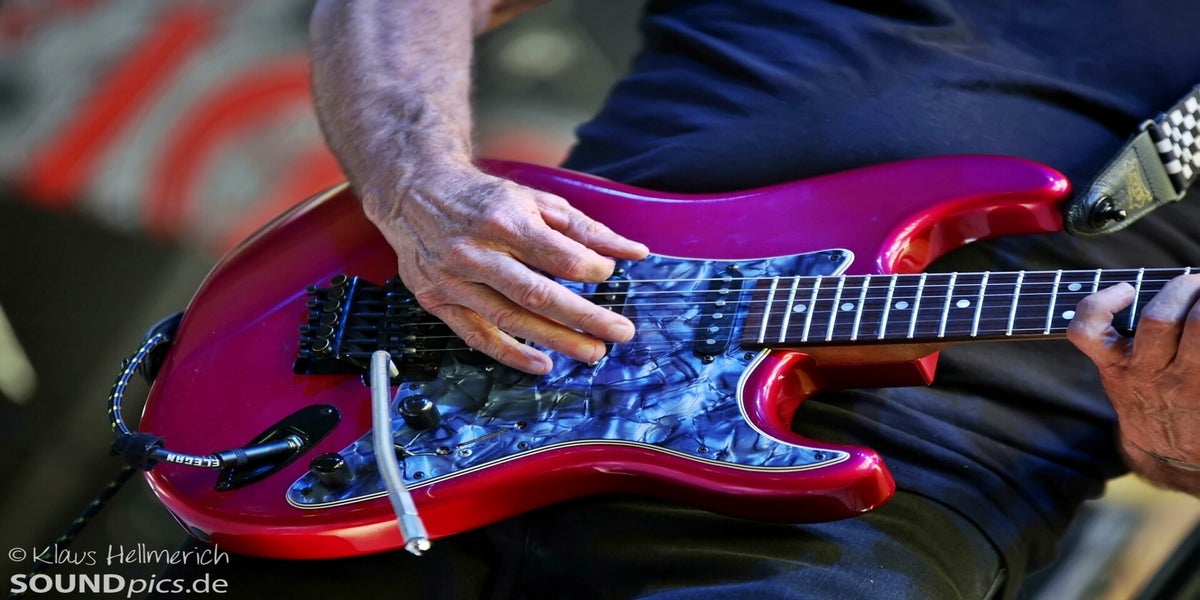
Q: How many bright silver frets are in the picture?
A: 14